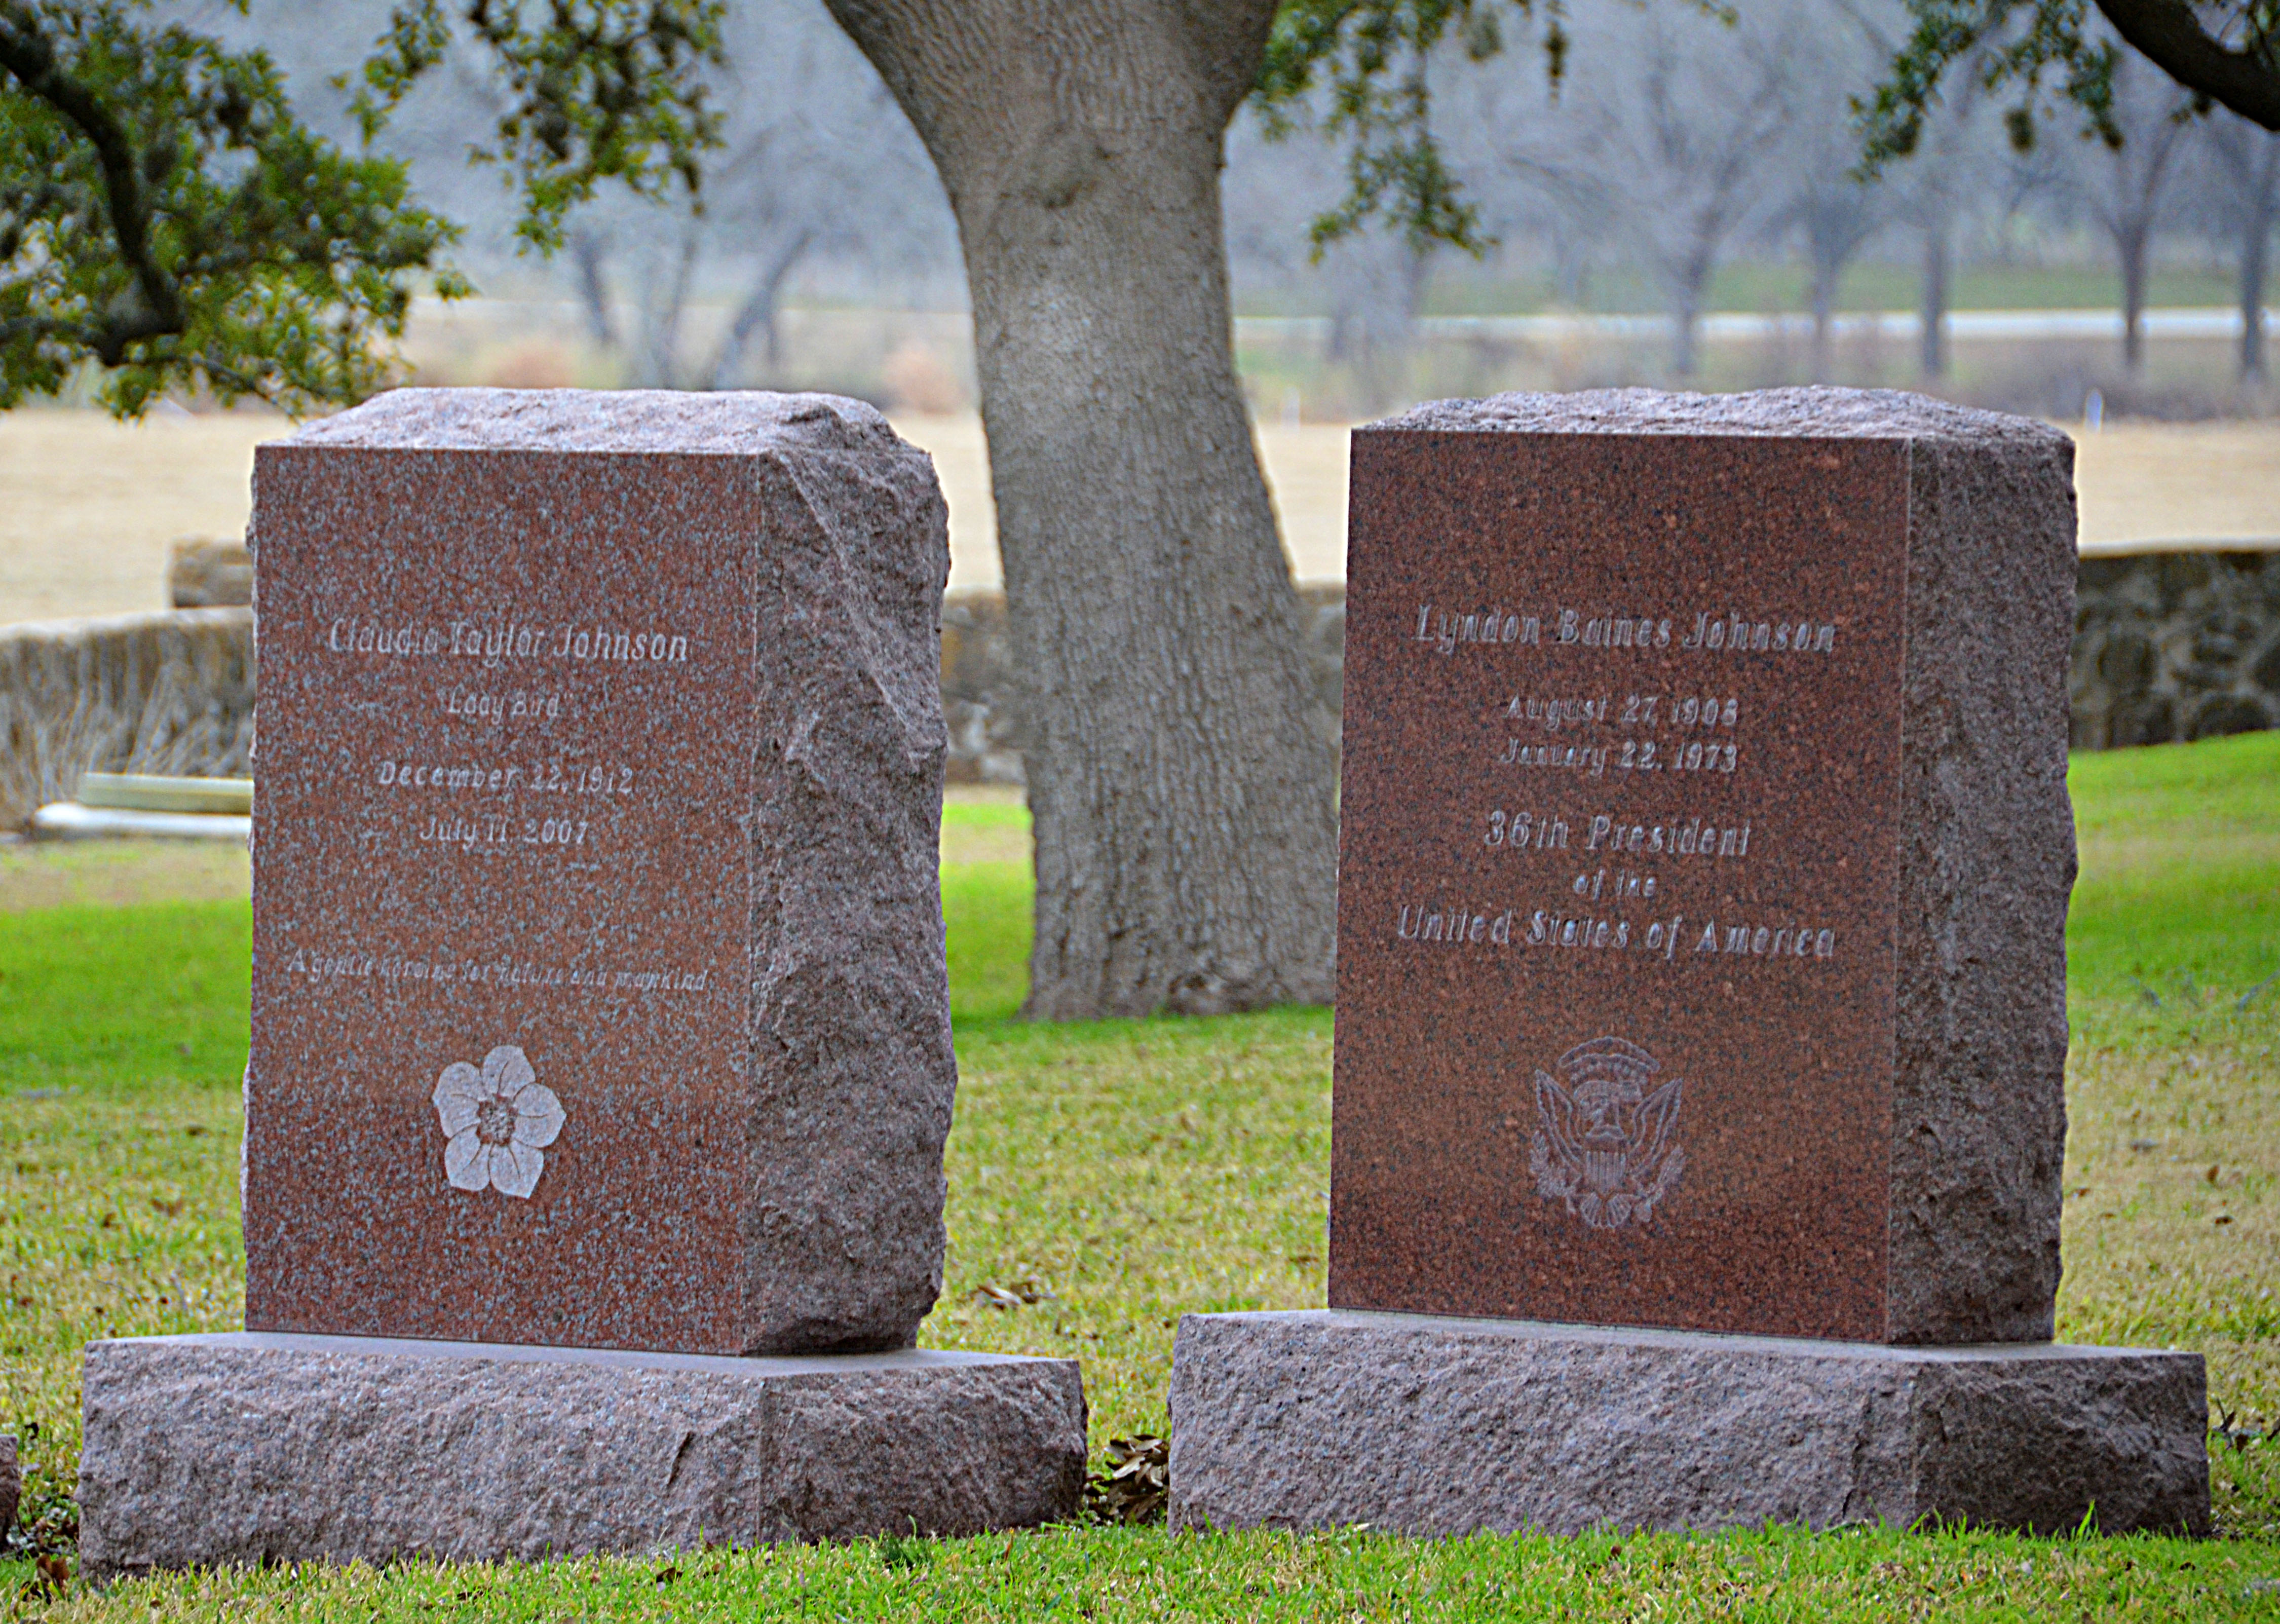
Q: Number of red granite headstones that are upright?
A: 2